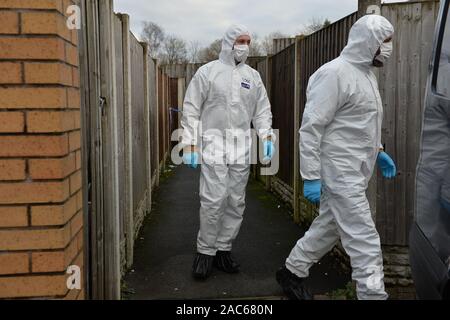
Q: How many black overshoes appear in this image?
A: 3